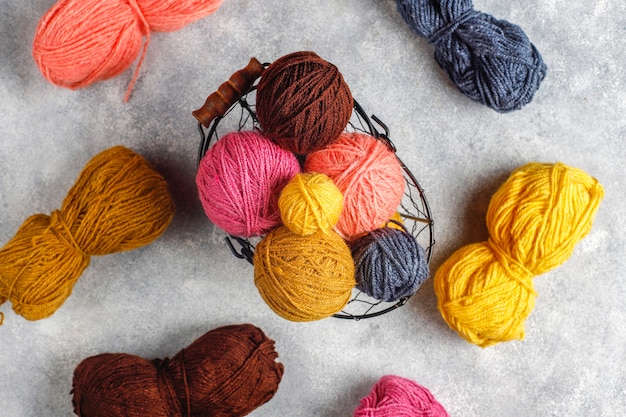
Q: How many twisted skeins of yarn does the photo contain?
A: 6